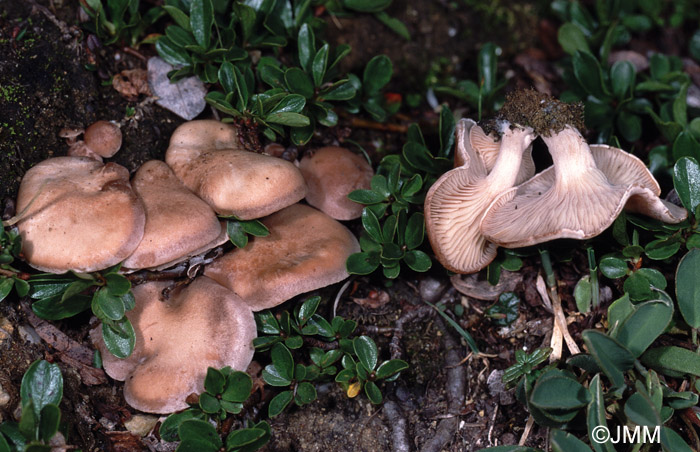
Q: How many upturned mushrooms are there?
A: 2